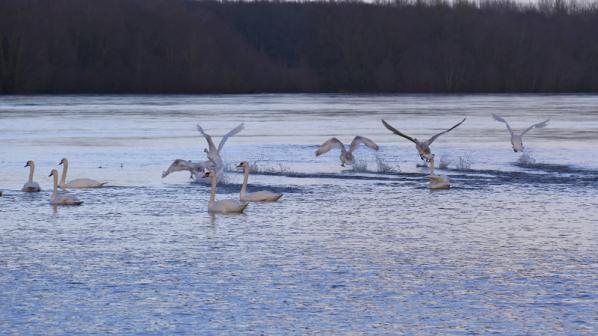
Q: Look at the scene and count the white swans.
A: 11